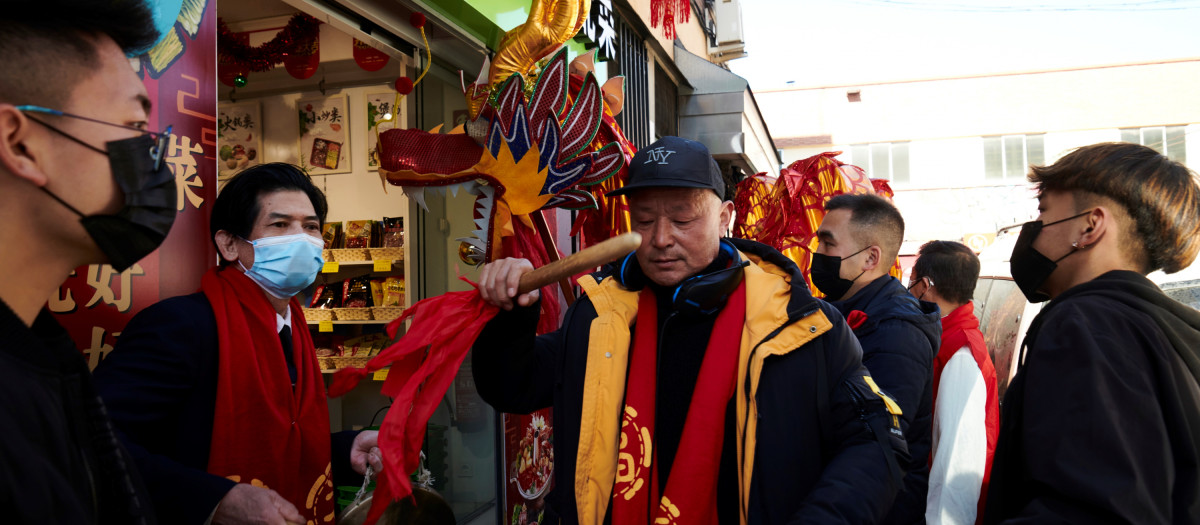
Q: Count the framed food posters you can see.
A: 3